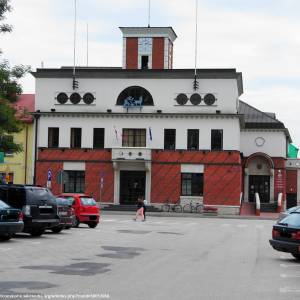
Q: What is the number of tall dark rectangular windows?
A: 6